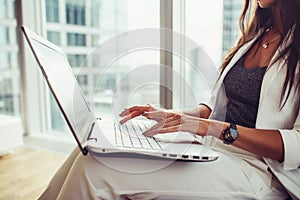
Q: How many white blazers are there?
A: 1